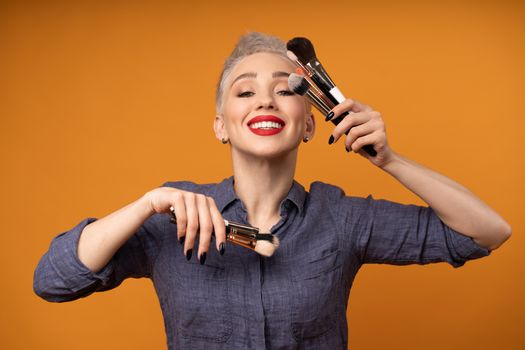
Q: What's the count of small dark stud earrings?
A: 2